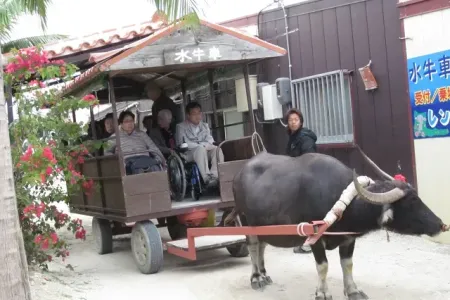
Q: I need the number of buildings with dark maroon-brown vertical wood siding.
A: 1